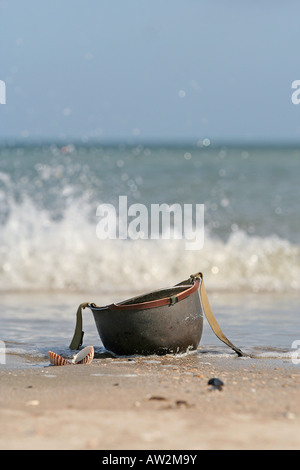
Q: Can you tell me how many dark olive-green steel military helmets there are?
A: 1